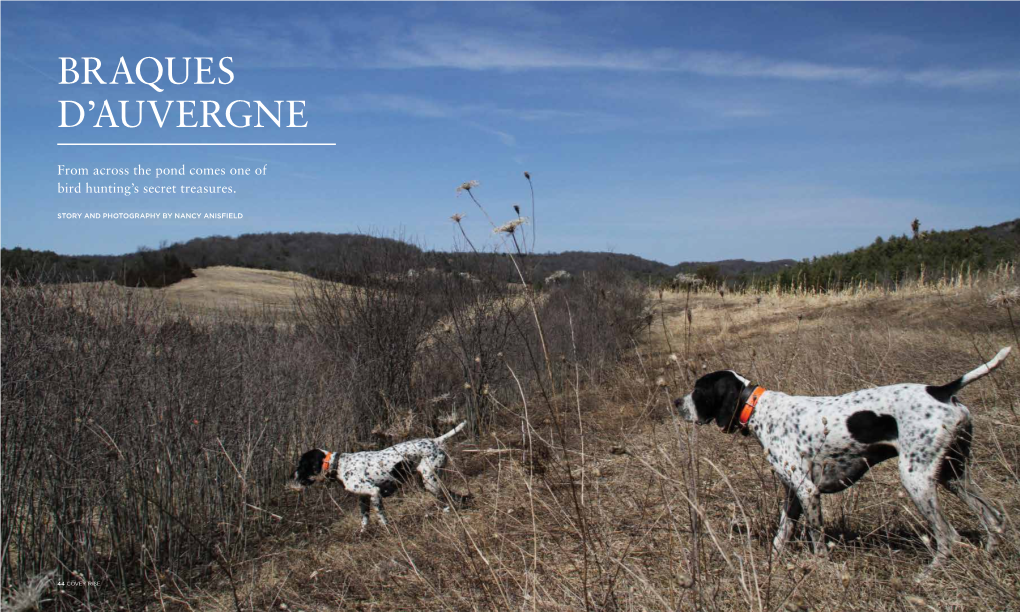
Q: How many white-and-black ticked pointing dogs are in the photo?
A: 2